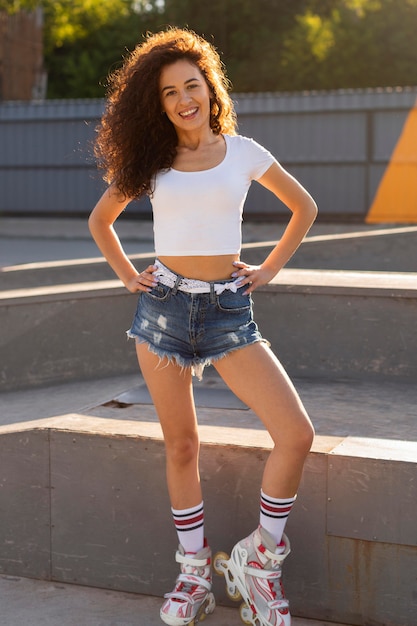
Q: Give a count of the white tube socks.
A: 2